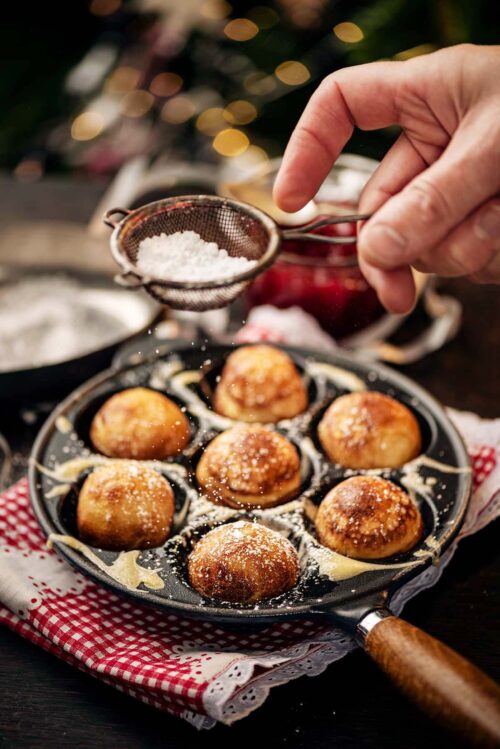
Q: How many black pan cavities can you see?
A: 7